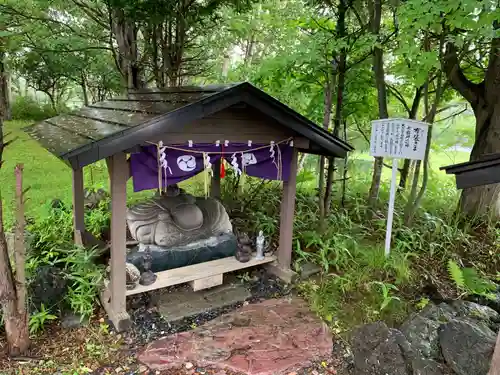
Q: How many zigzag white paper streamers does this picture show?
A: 4